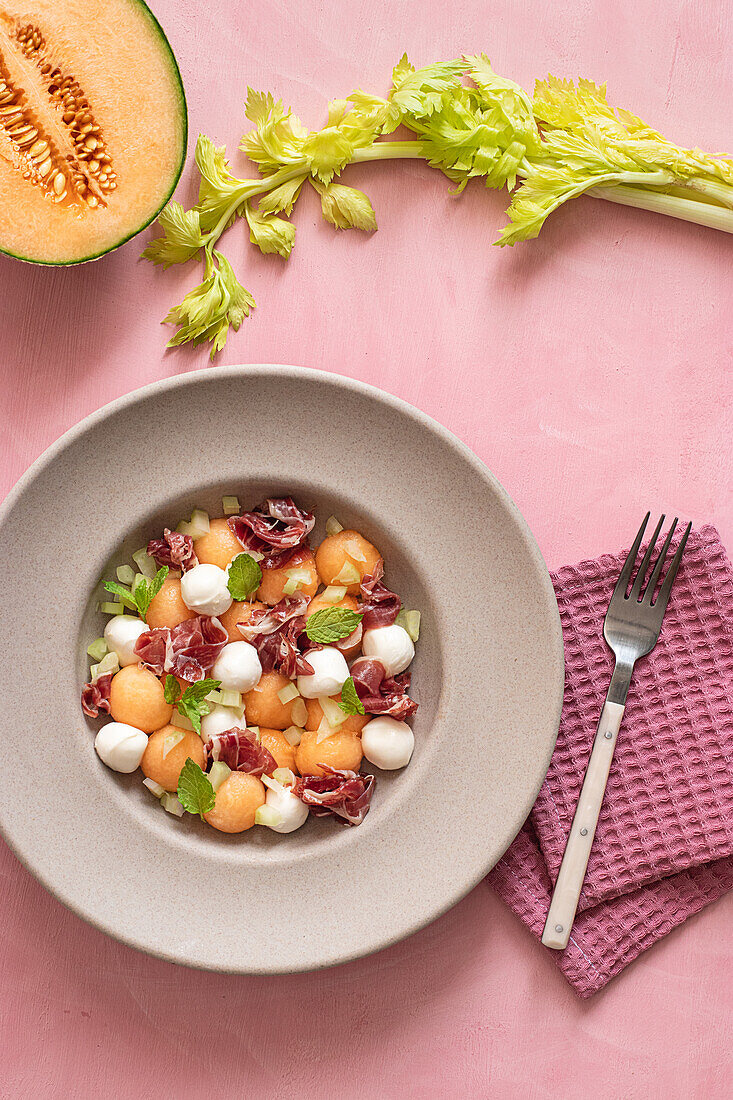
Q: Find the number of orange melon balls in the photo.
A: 14